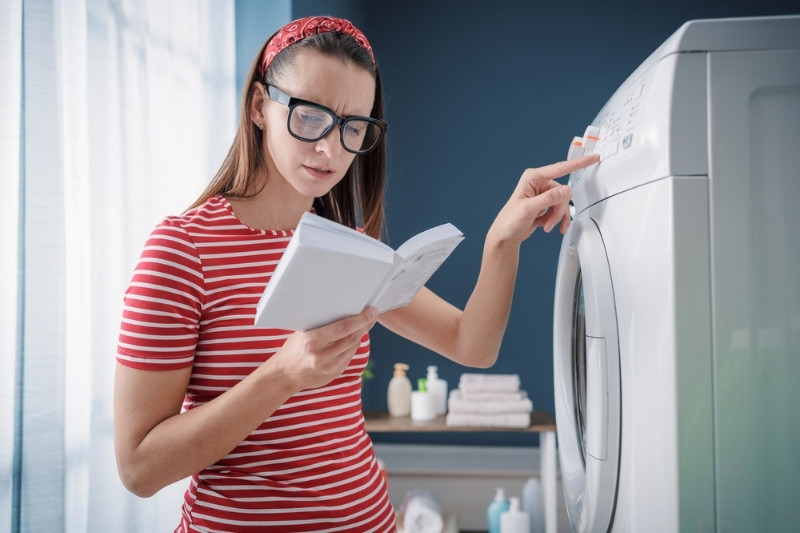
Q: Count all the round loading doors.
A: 1